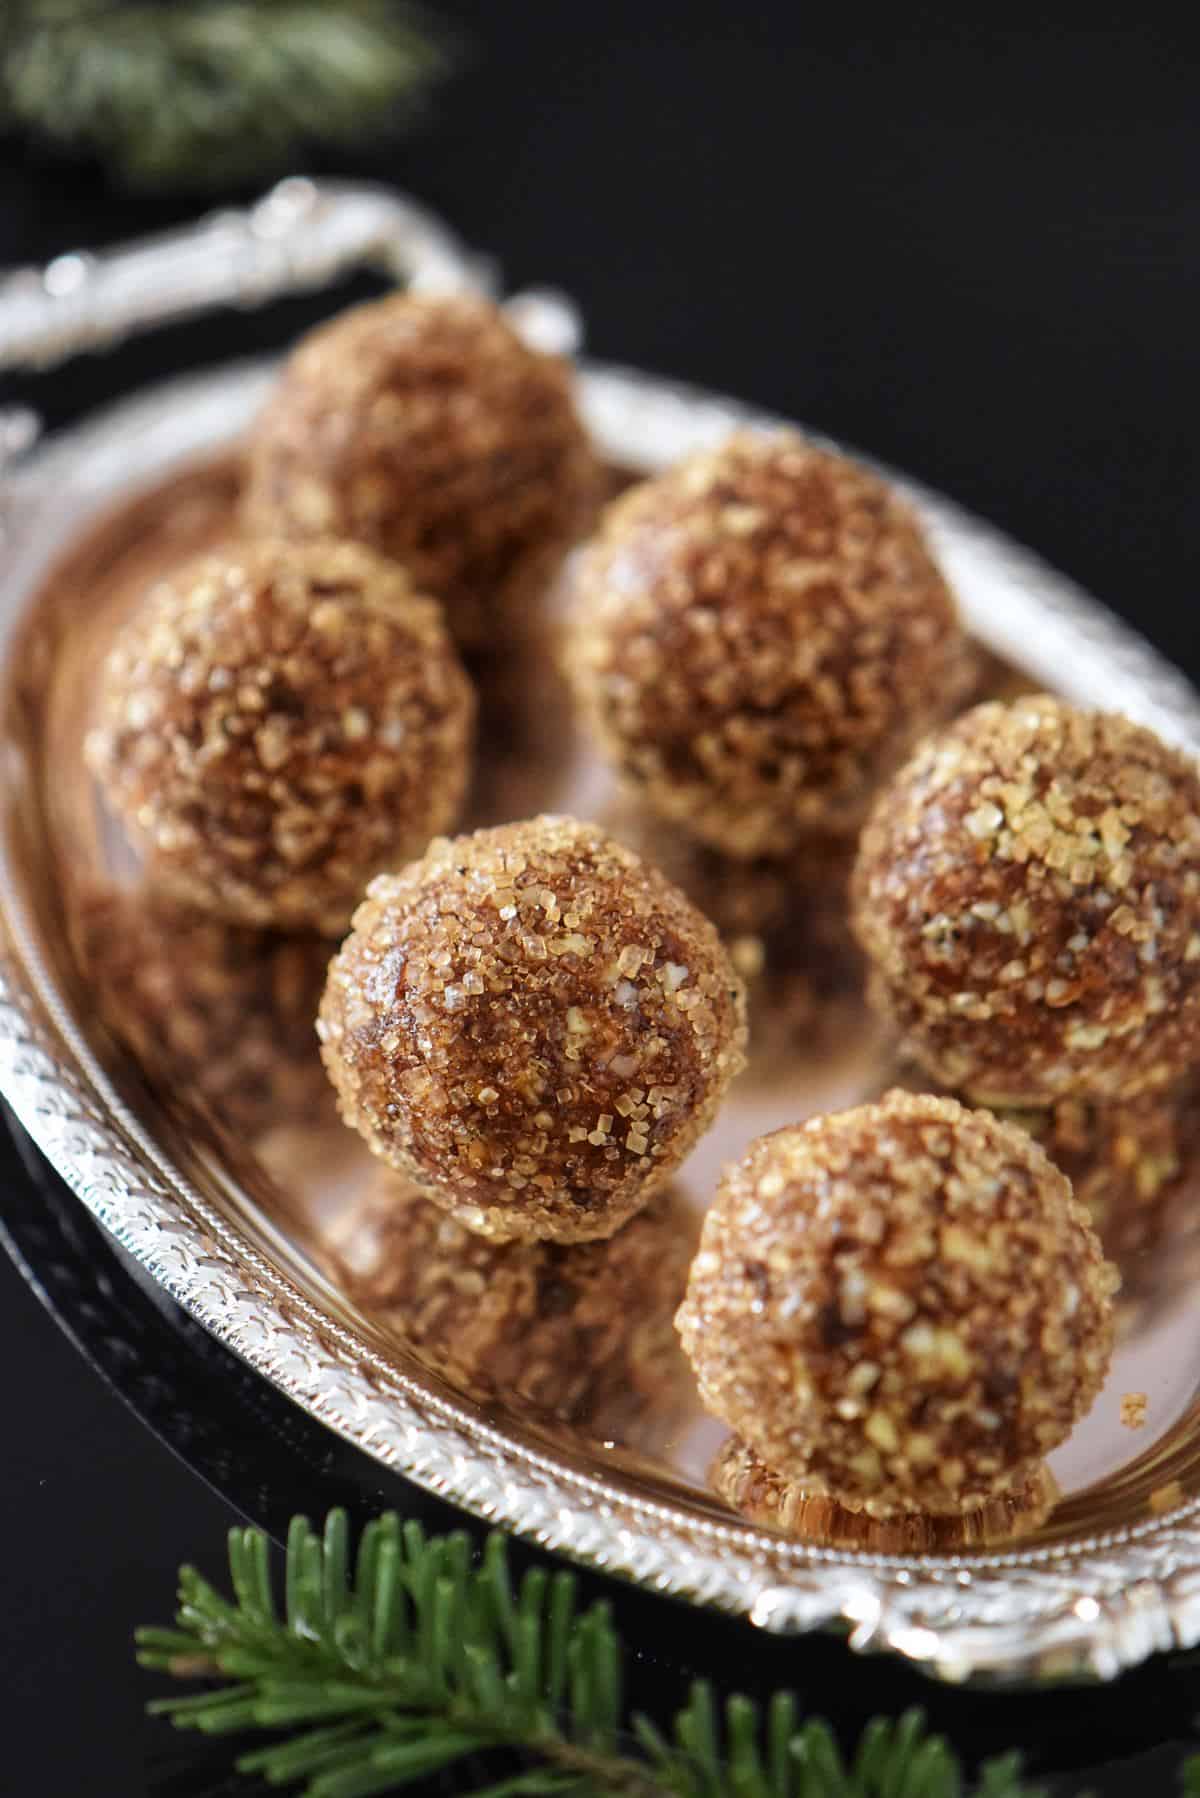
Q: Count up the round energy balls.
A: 6